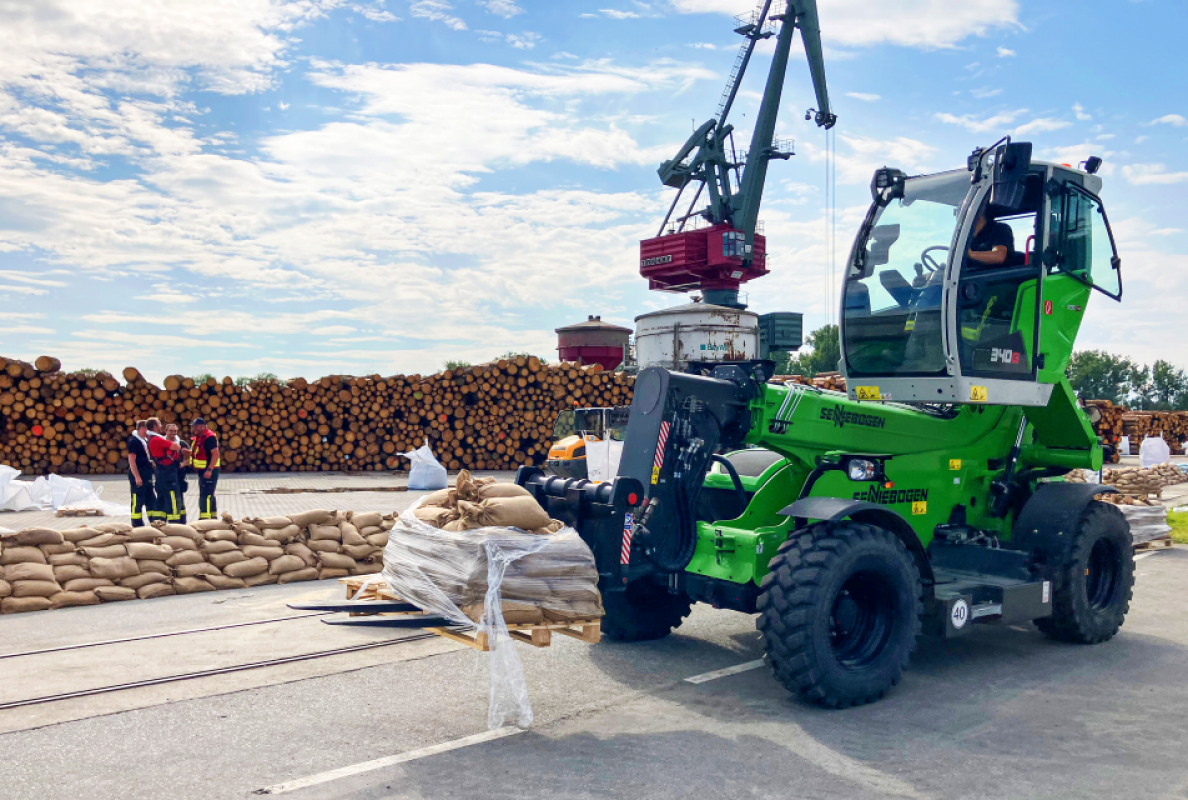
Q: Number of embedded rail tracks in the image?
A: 2